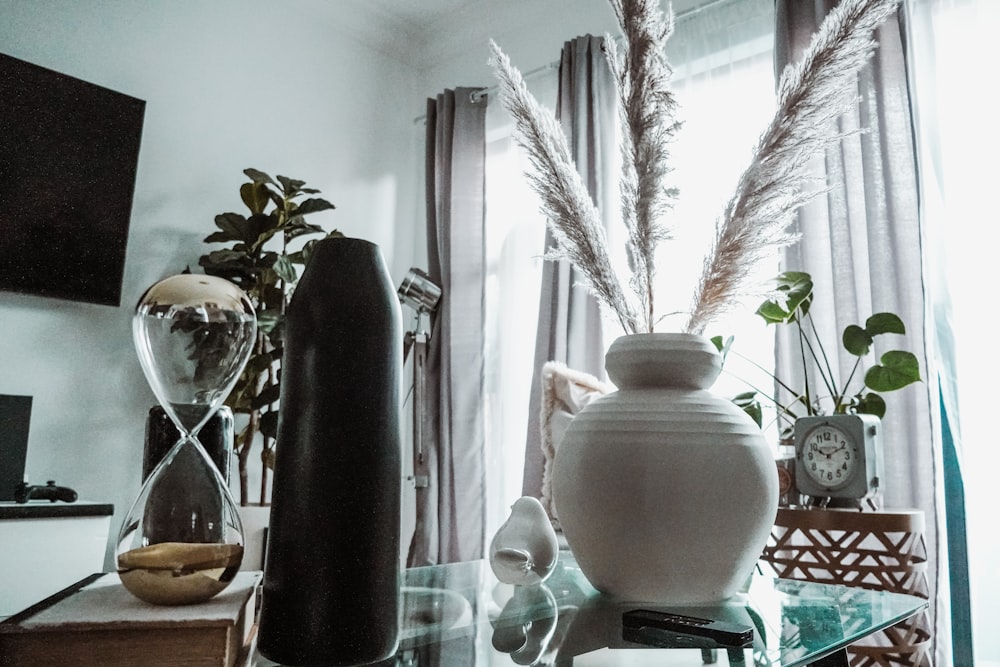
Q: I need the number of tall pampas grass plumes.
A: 3